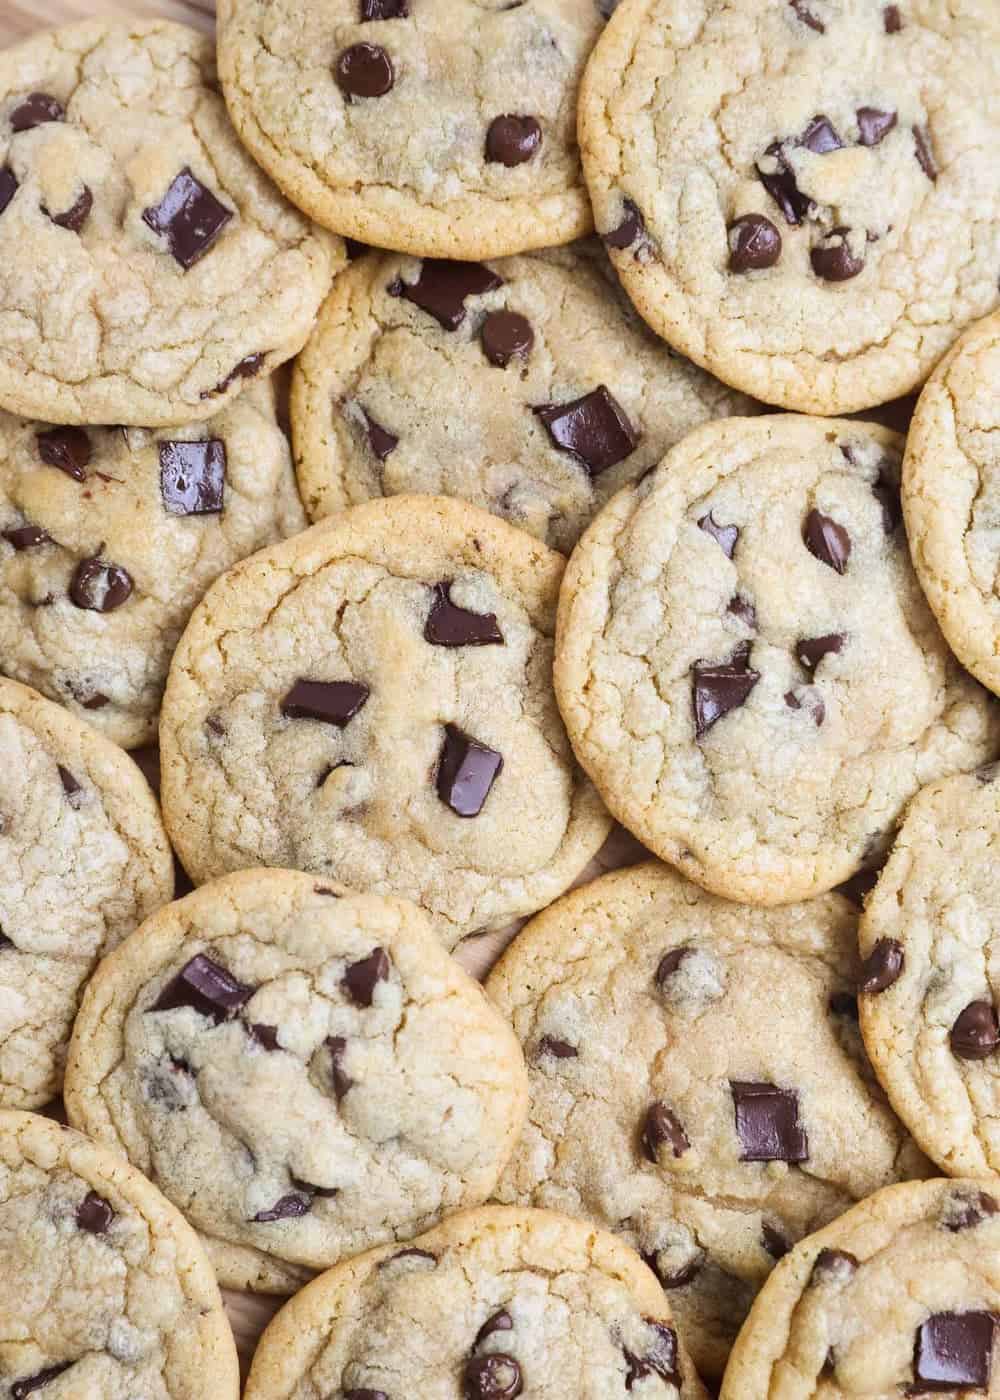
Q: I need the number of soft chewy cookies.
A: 15